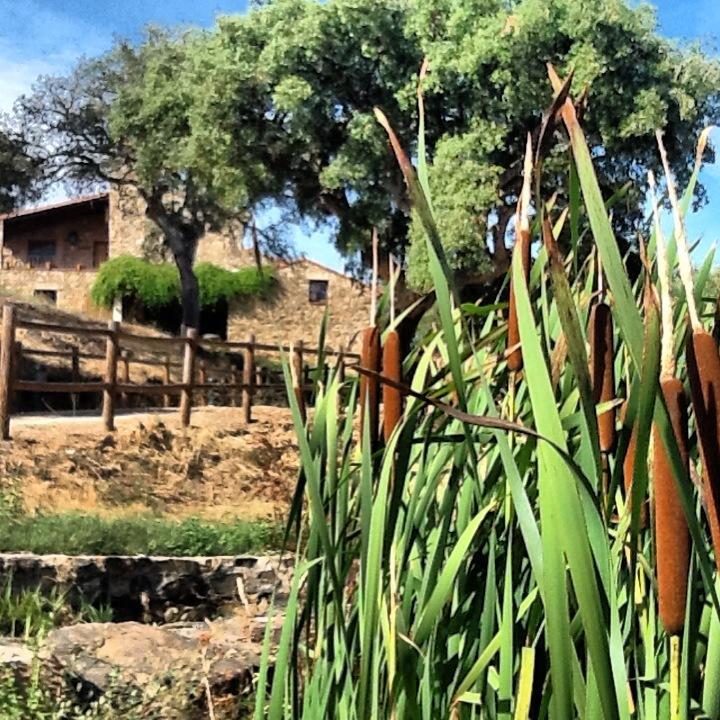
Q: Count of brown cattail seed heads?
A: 7